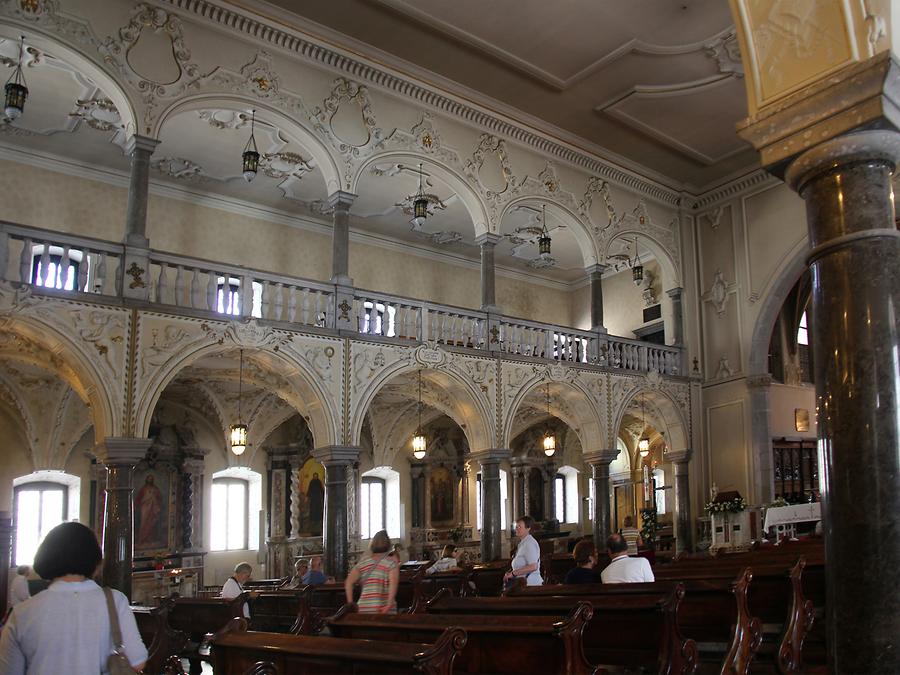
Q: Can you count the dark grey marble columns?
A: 6